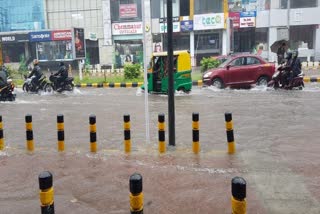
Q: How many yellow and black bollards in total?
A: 11